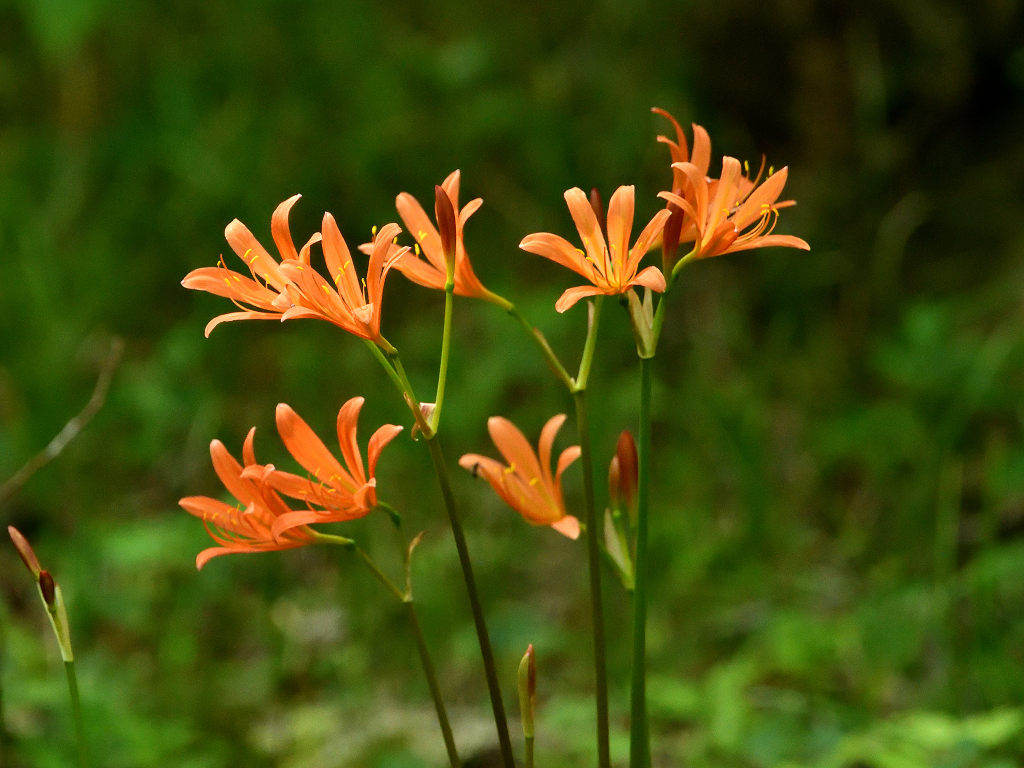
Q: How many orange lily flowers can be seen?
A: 9